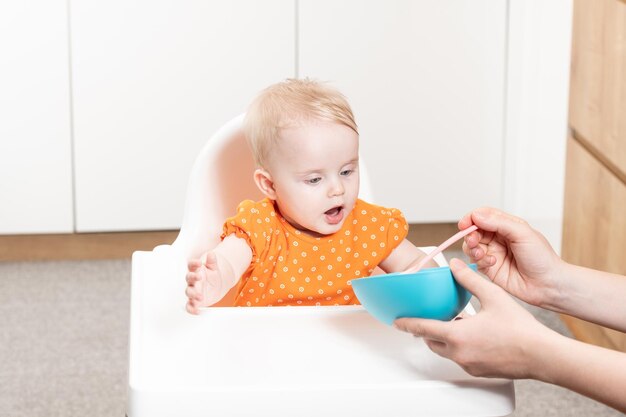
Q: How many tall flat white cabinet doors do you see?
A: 3